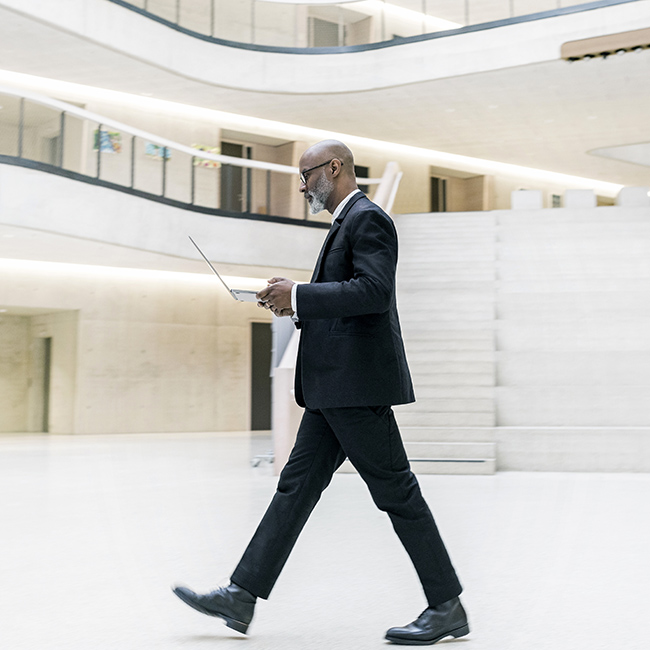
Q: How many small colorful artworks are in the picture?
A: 3